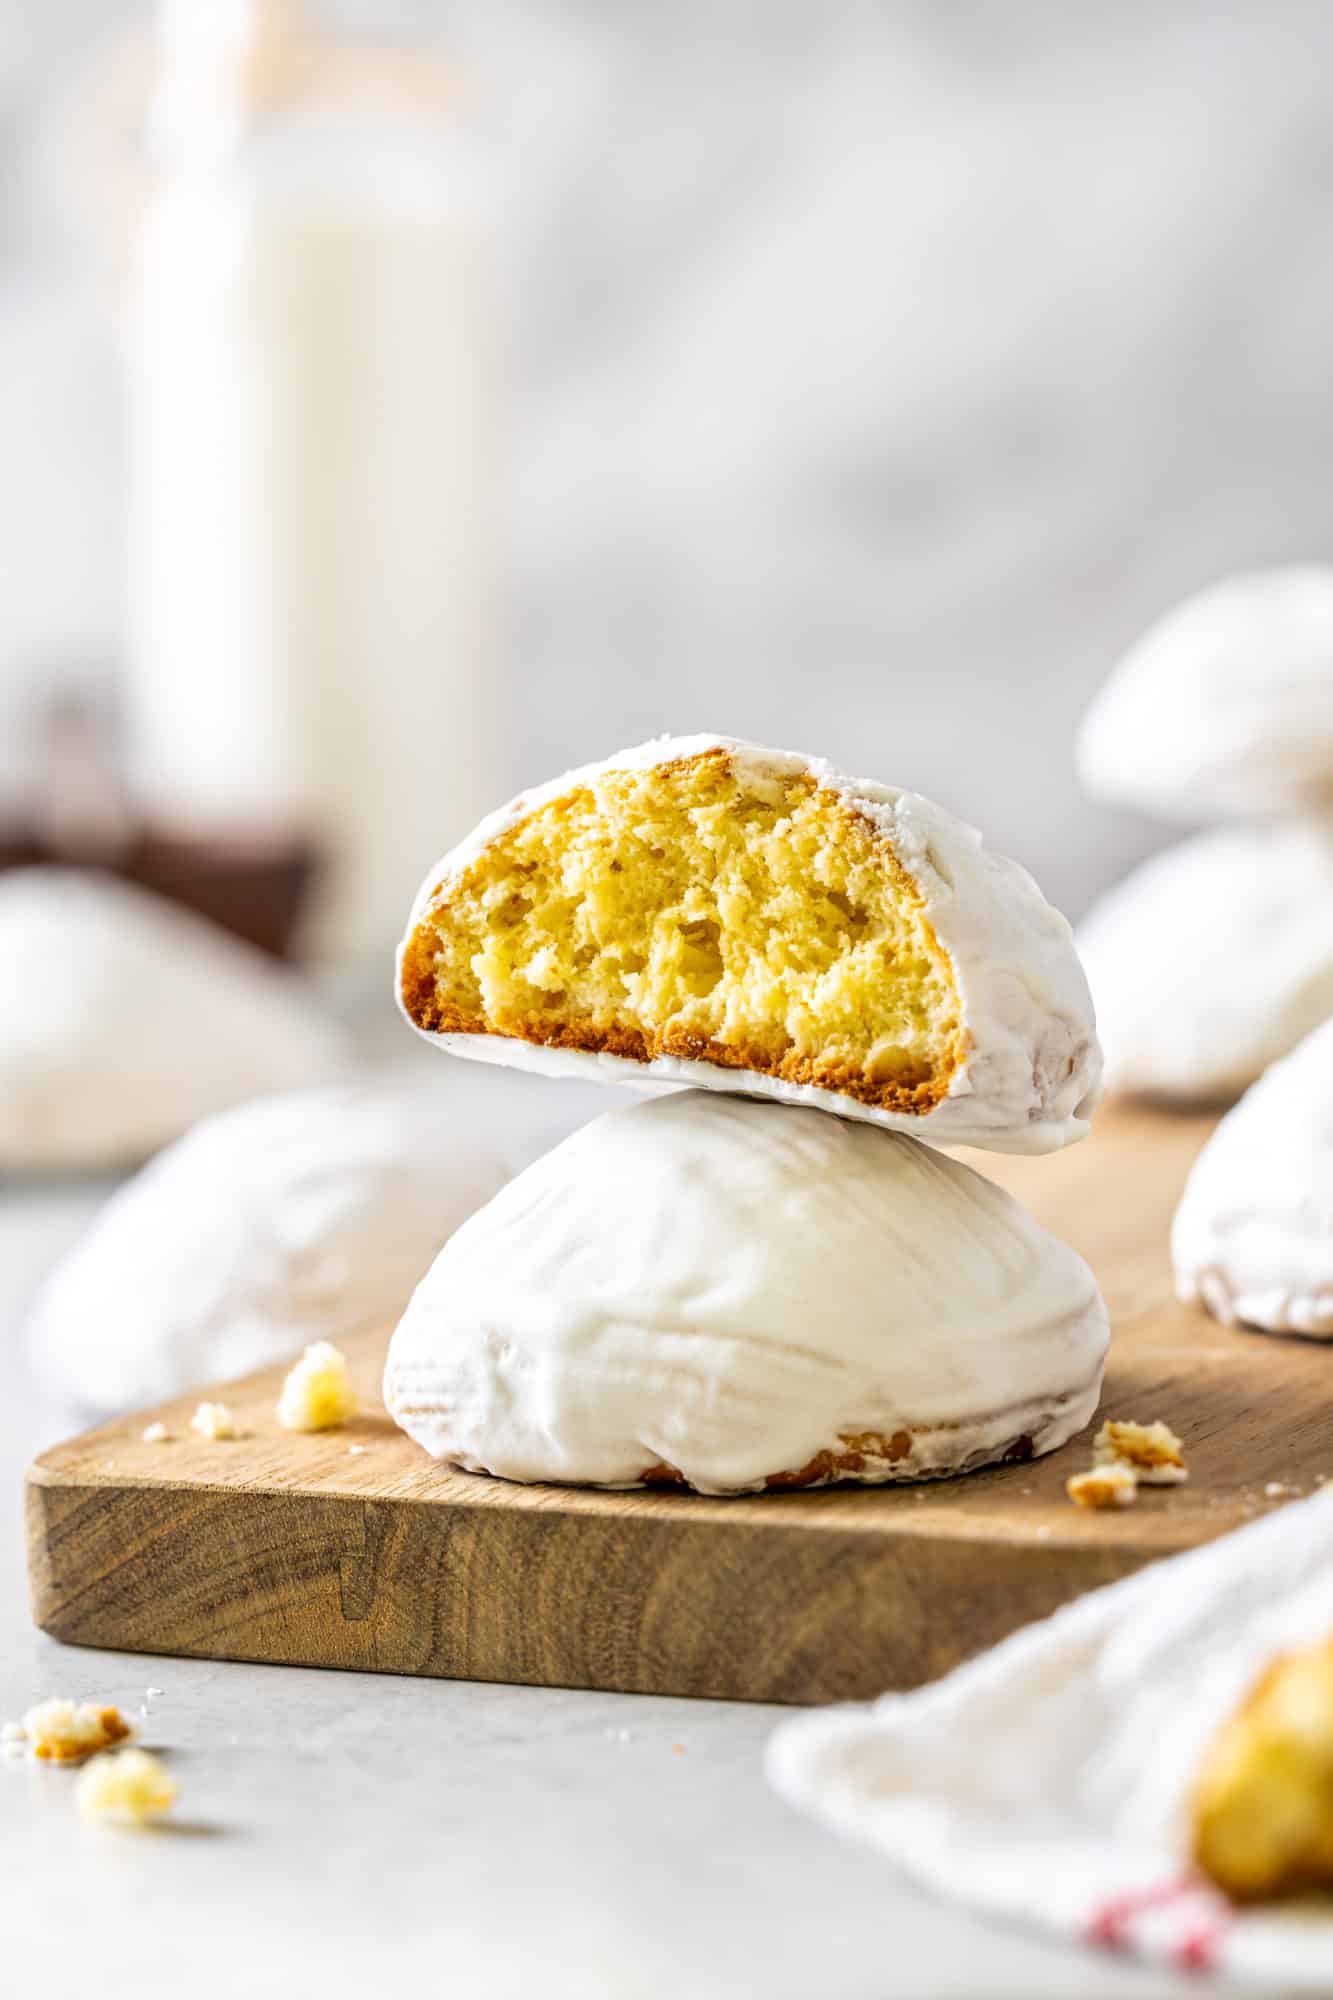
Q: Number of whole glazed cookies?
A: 6